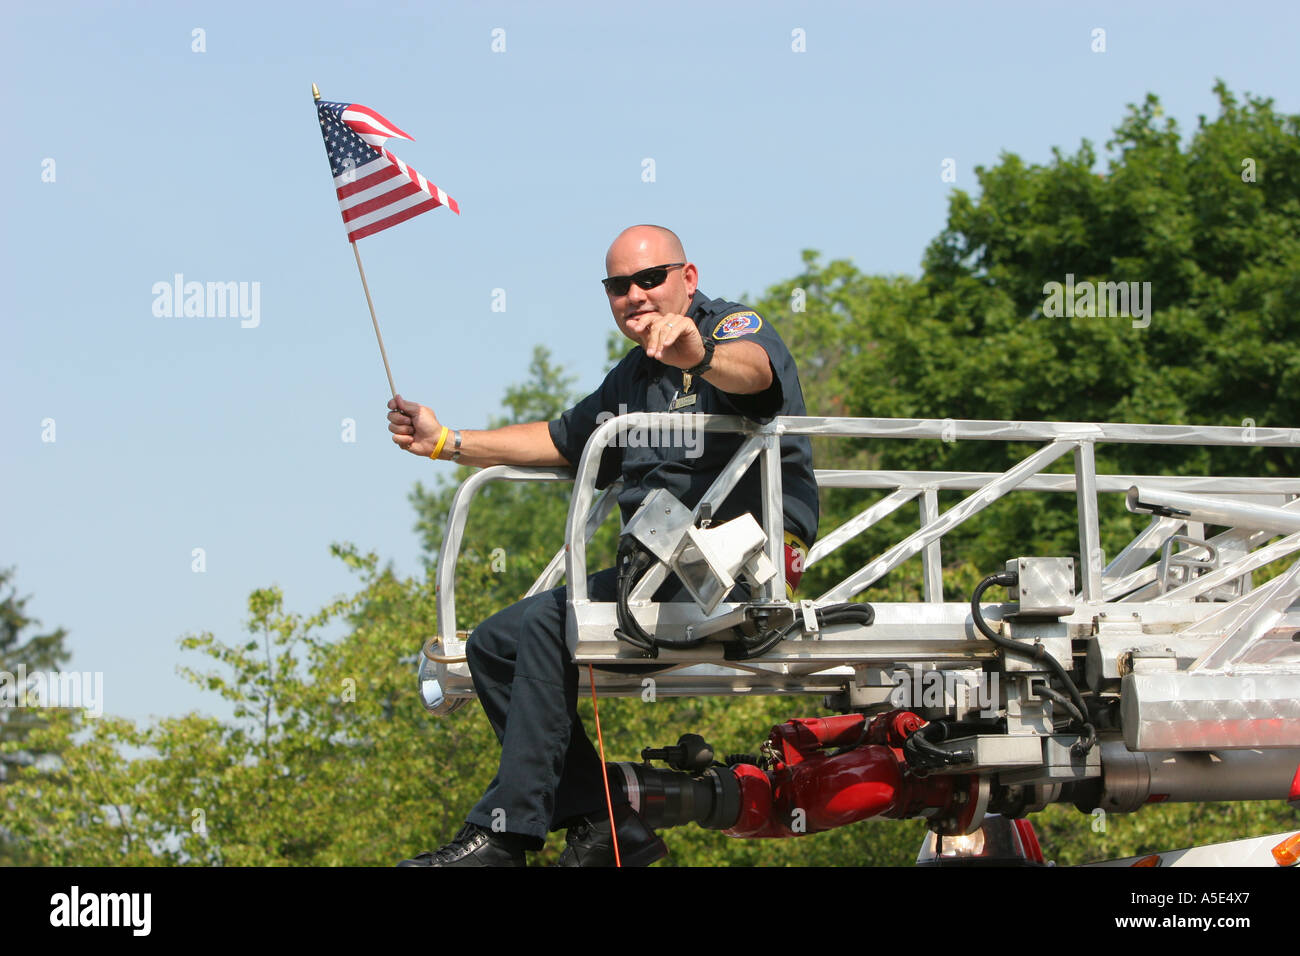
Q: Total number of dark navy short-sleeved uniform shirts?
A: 1